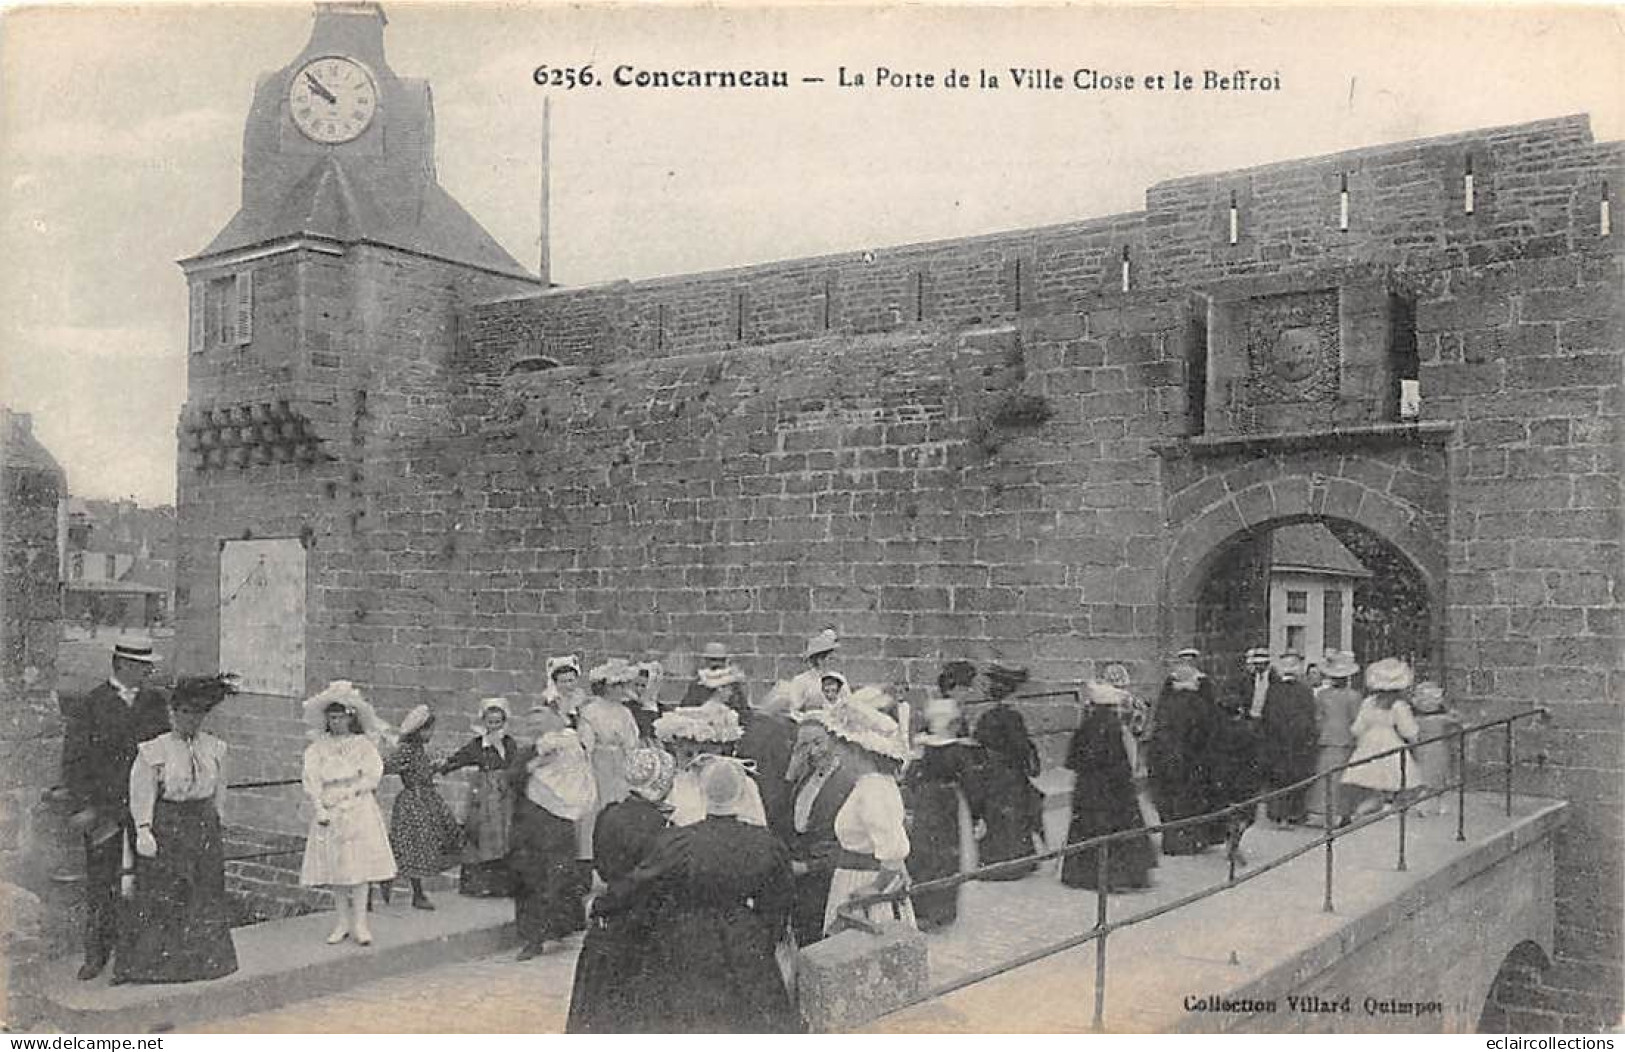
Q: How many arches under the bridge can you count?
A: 1